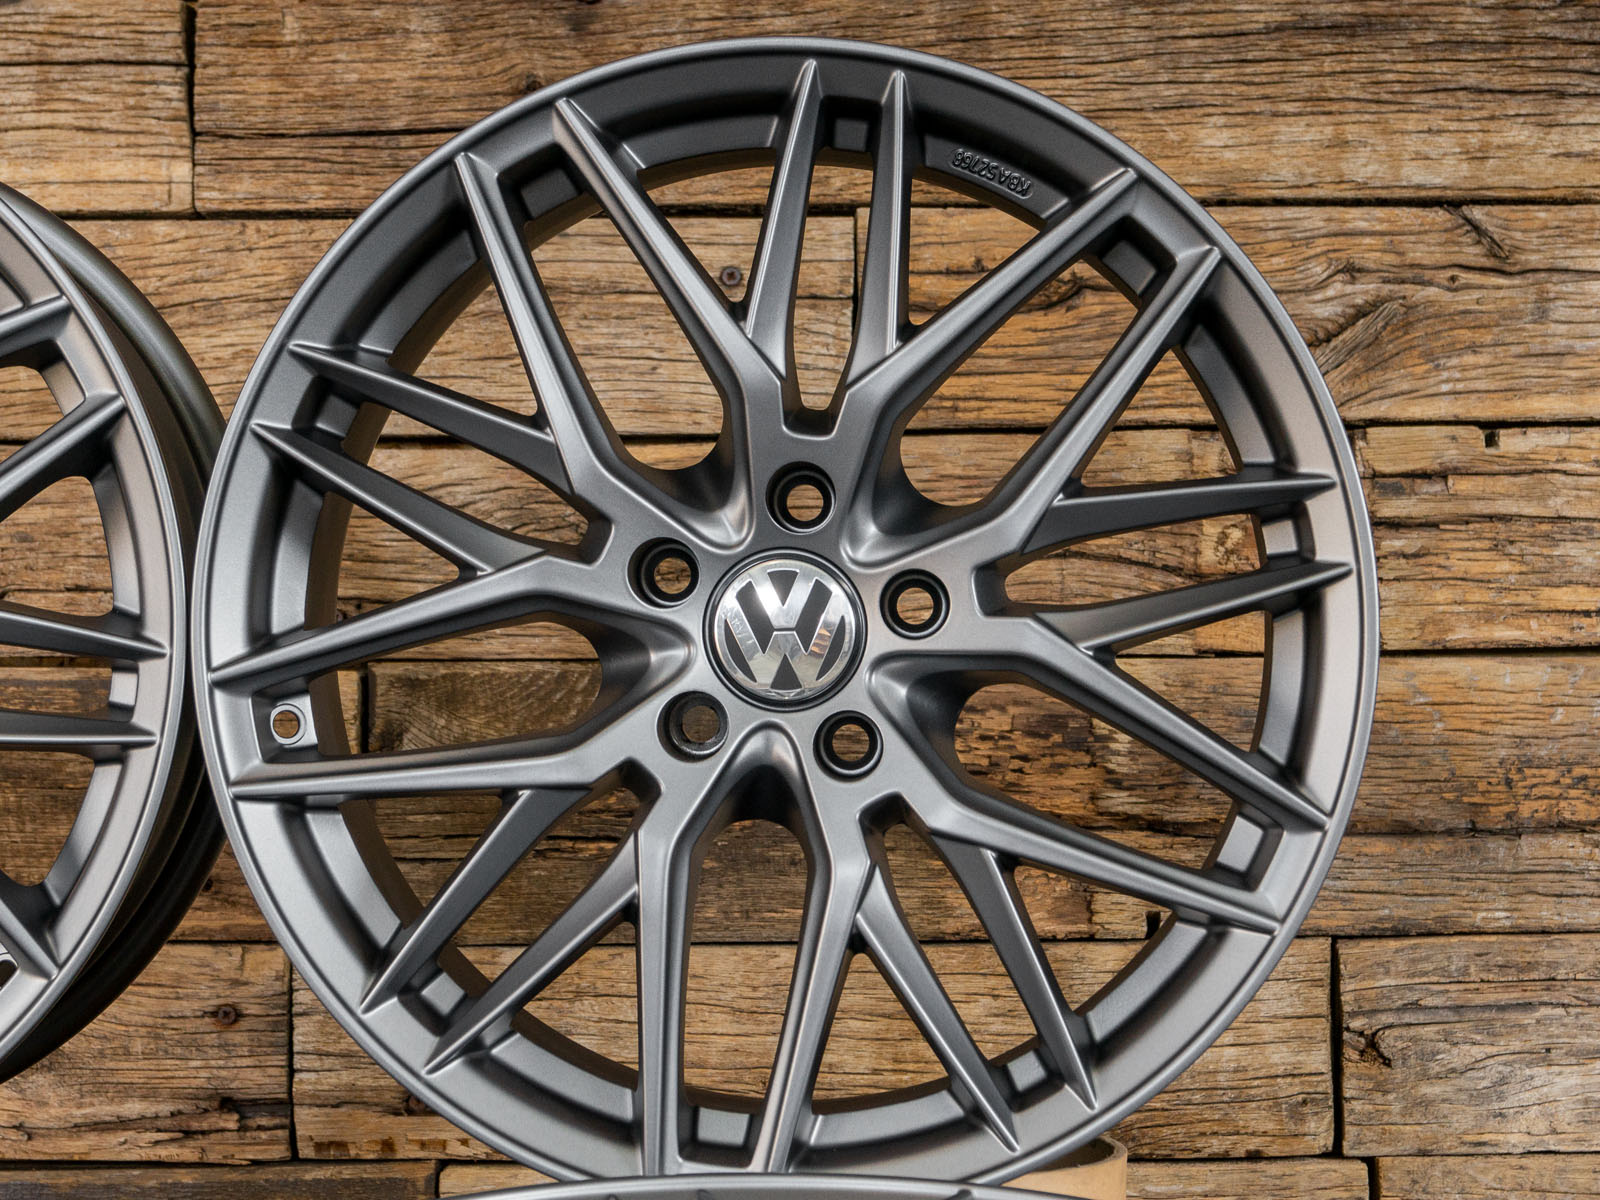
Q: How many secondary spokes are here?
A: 10